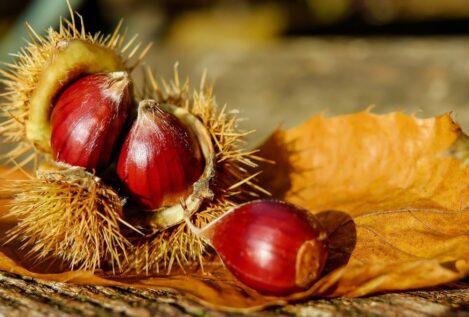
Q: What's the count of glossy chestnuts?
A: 3